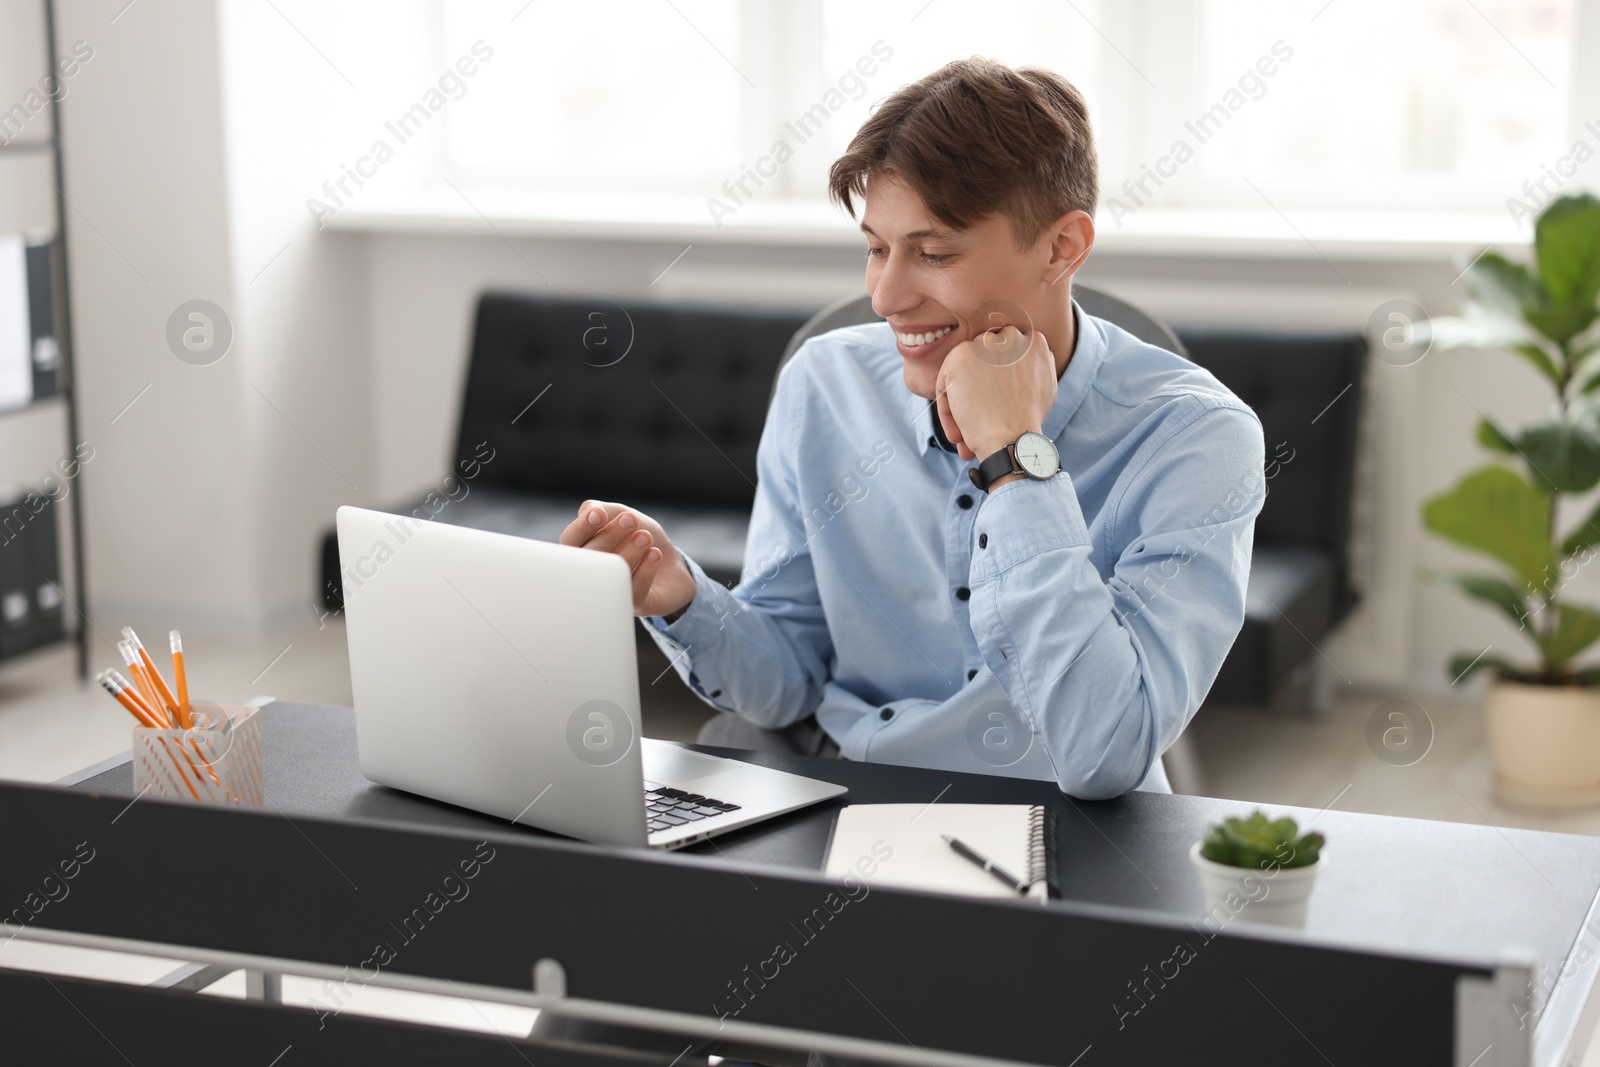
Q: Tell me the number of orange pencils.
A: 6